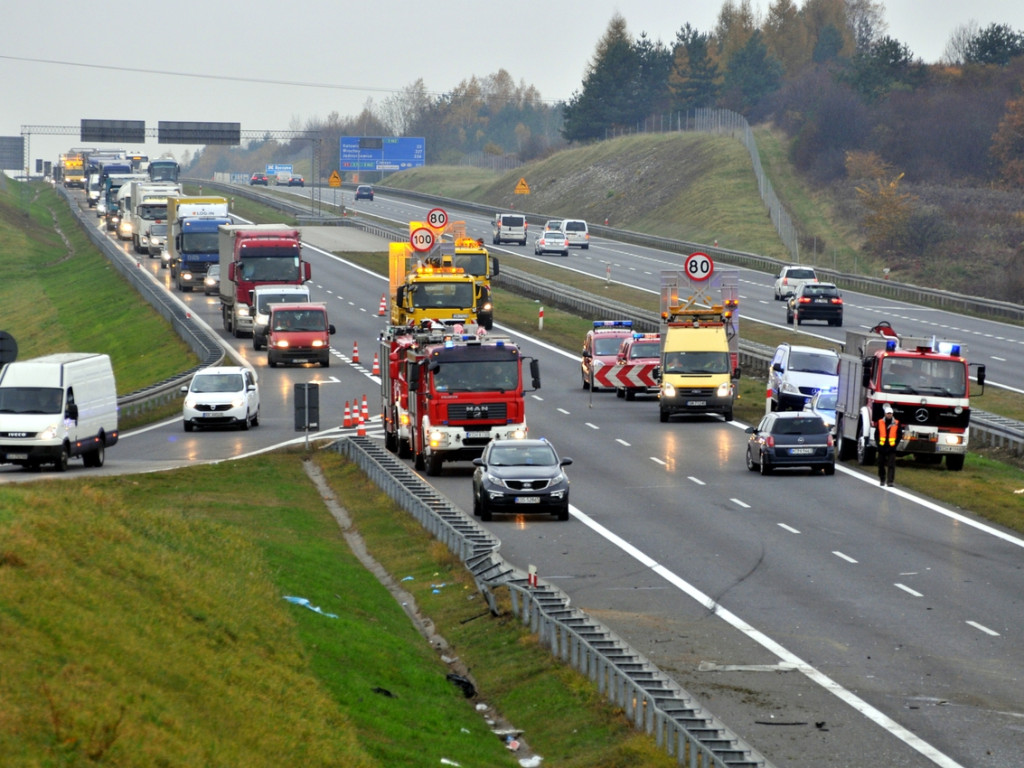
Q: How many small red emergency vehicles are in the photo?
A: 2